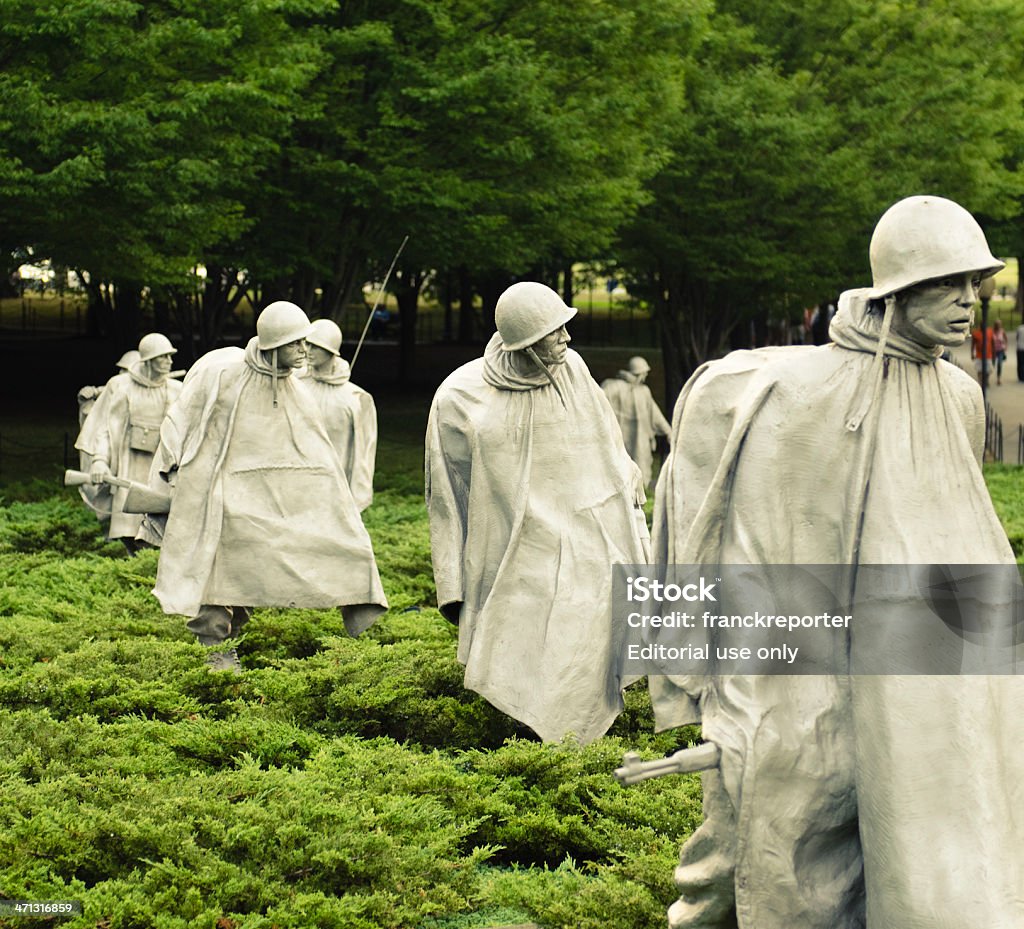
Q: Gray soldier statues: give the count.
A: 7